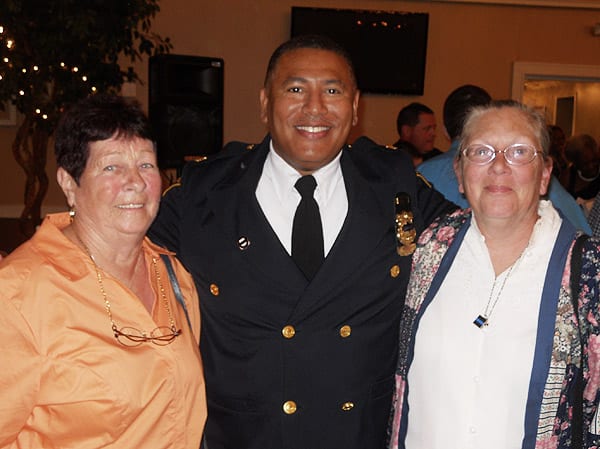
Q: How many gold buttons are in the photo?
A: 6